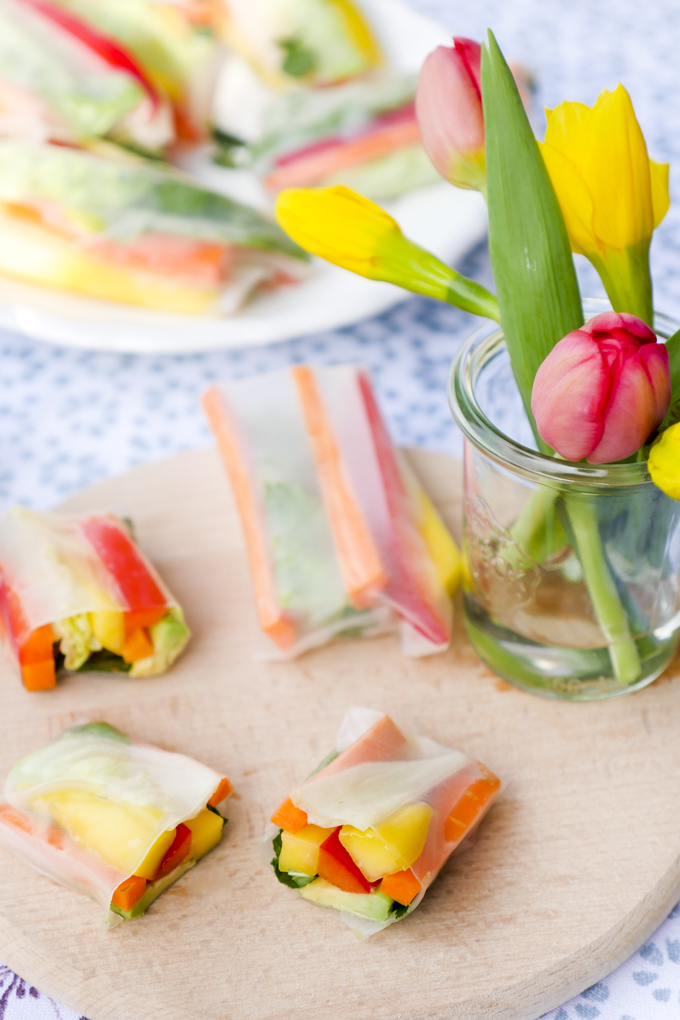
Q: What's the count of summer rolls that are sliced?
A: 3